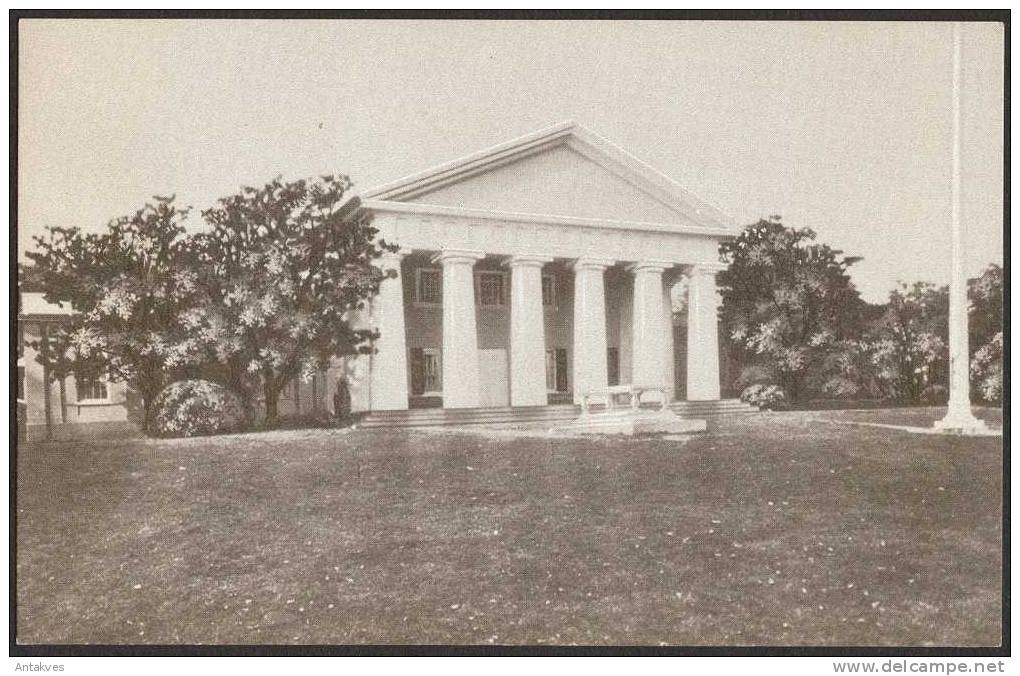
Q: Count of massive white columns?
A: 6